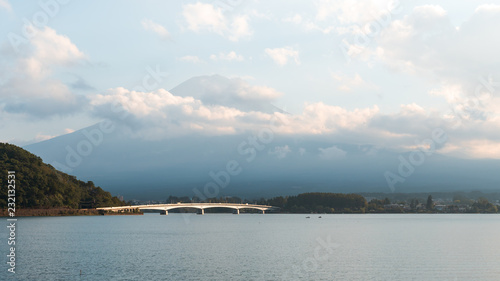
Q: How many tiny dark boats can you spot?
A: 2